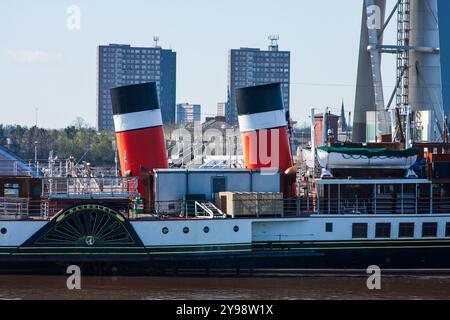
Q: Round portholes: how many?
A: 5